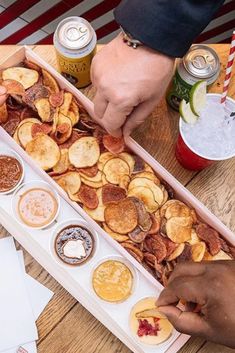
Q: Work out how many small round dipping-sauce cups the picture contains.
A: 5